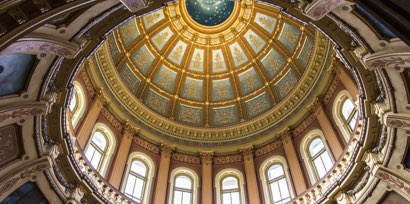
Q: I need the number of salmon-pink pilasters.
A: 8